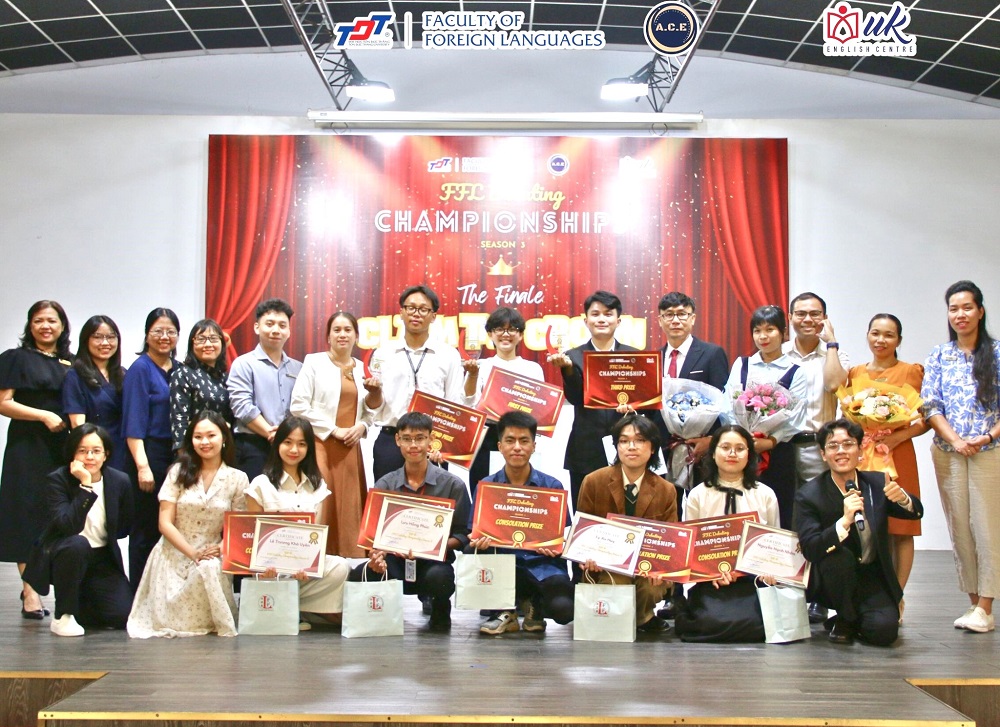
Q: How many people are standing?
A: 14